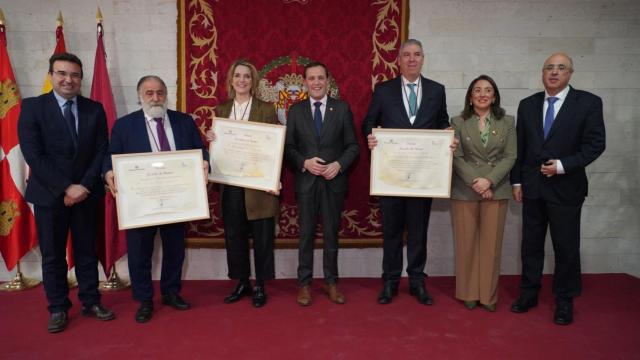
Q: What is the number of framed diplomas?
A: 3